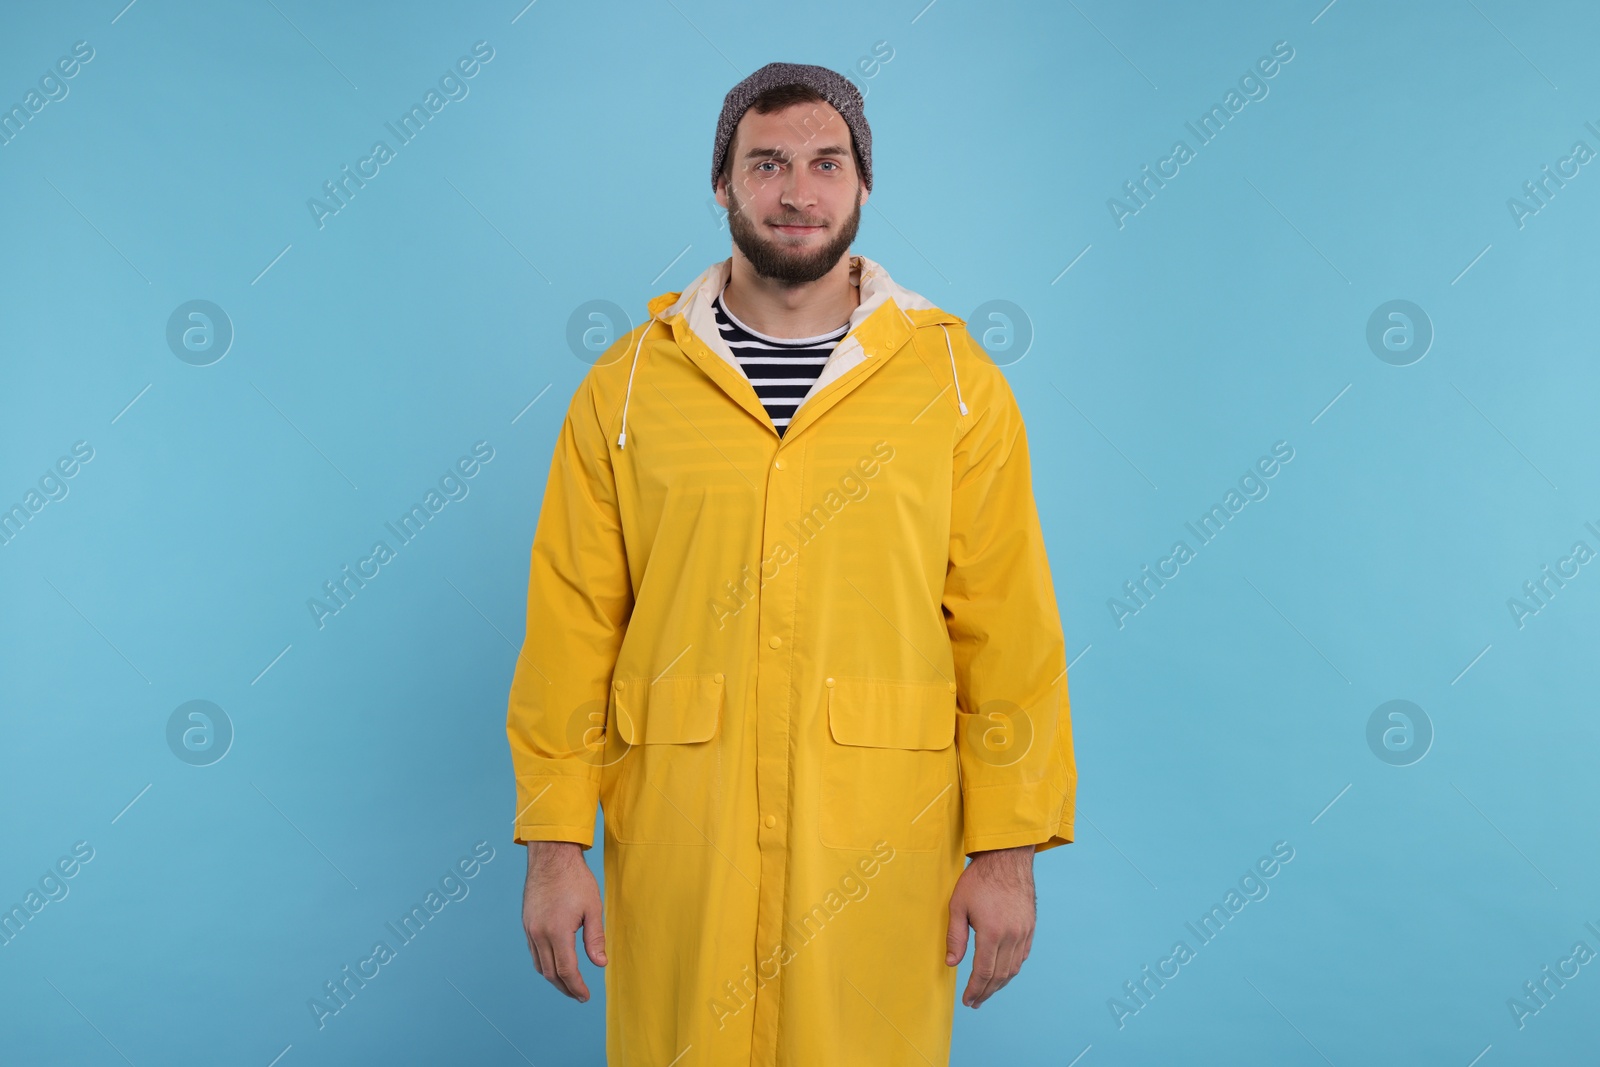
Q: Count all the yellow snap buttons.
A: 11